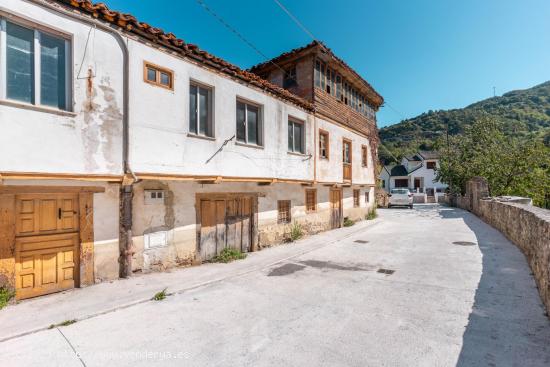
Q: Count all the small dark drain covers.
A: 3